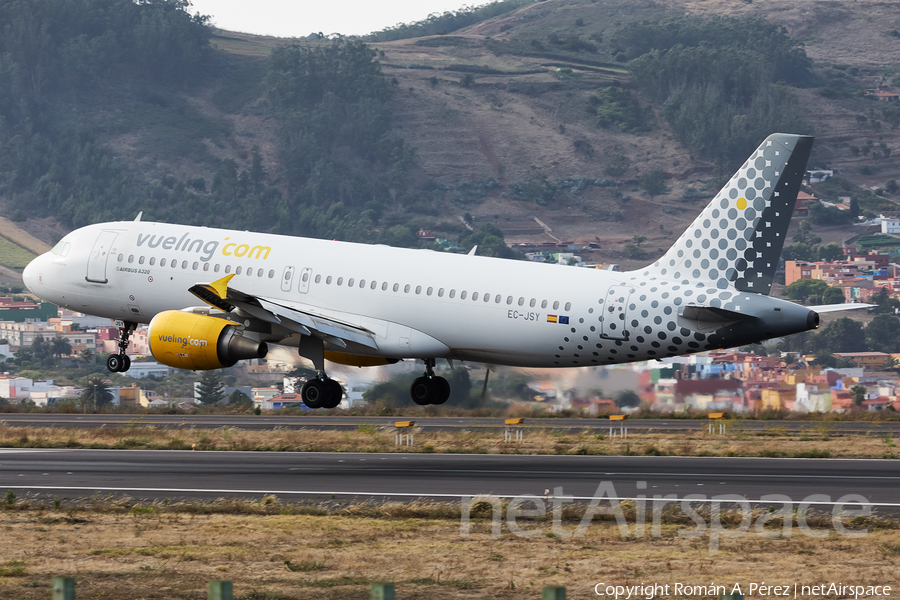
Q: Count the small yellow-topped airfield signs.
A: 4